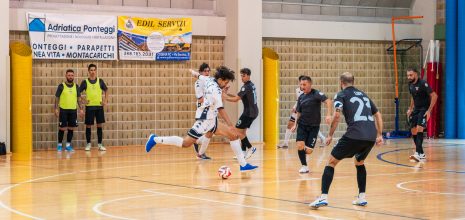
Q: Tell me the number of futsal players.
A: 9